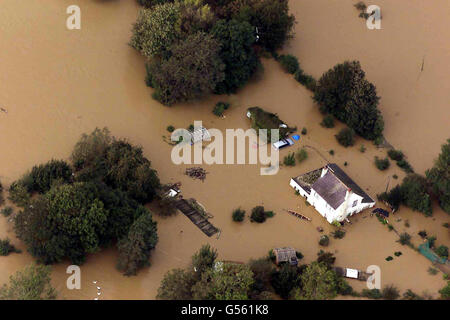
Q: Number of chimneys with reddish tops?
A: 2